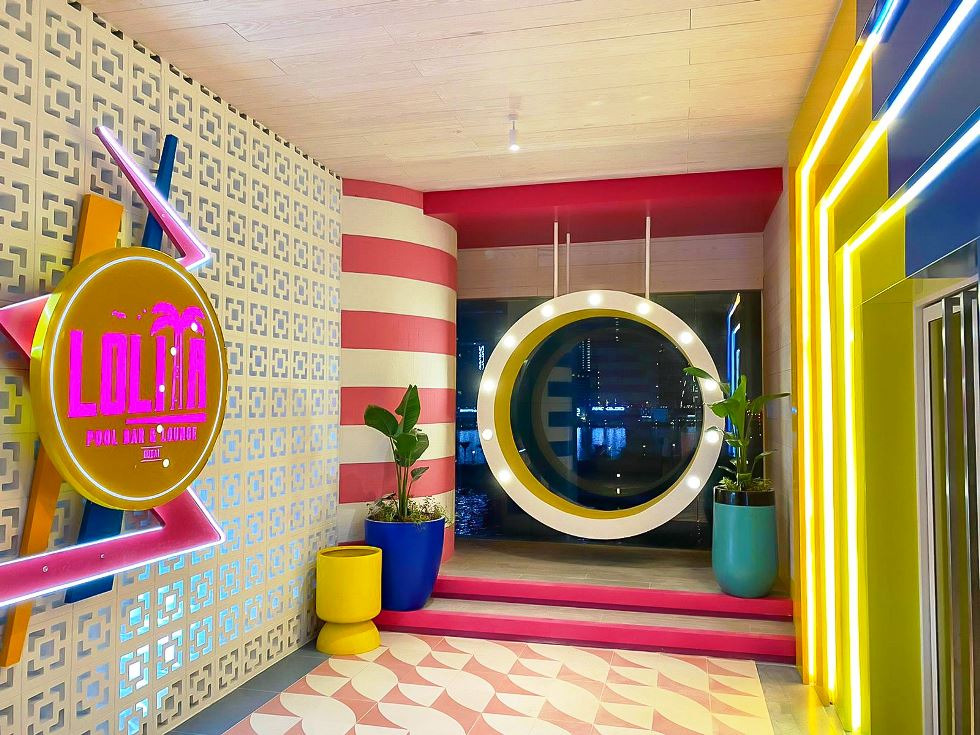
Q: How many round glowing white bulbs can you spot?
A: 11